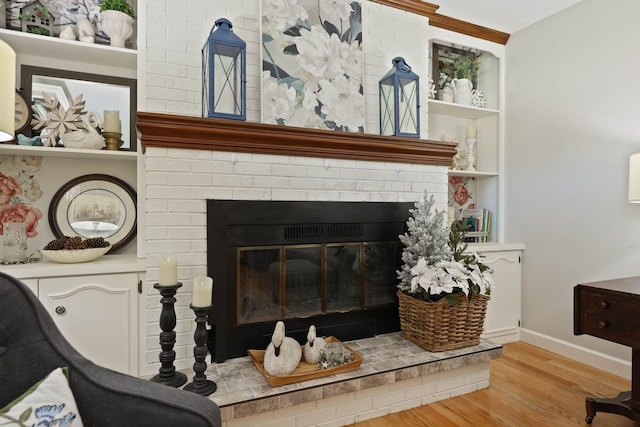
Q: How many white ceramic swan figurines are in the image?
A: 3